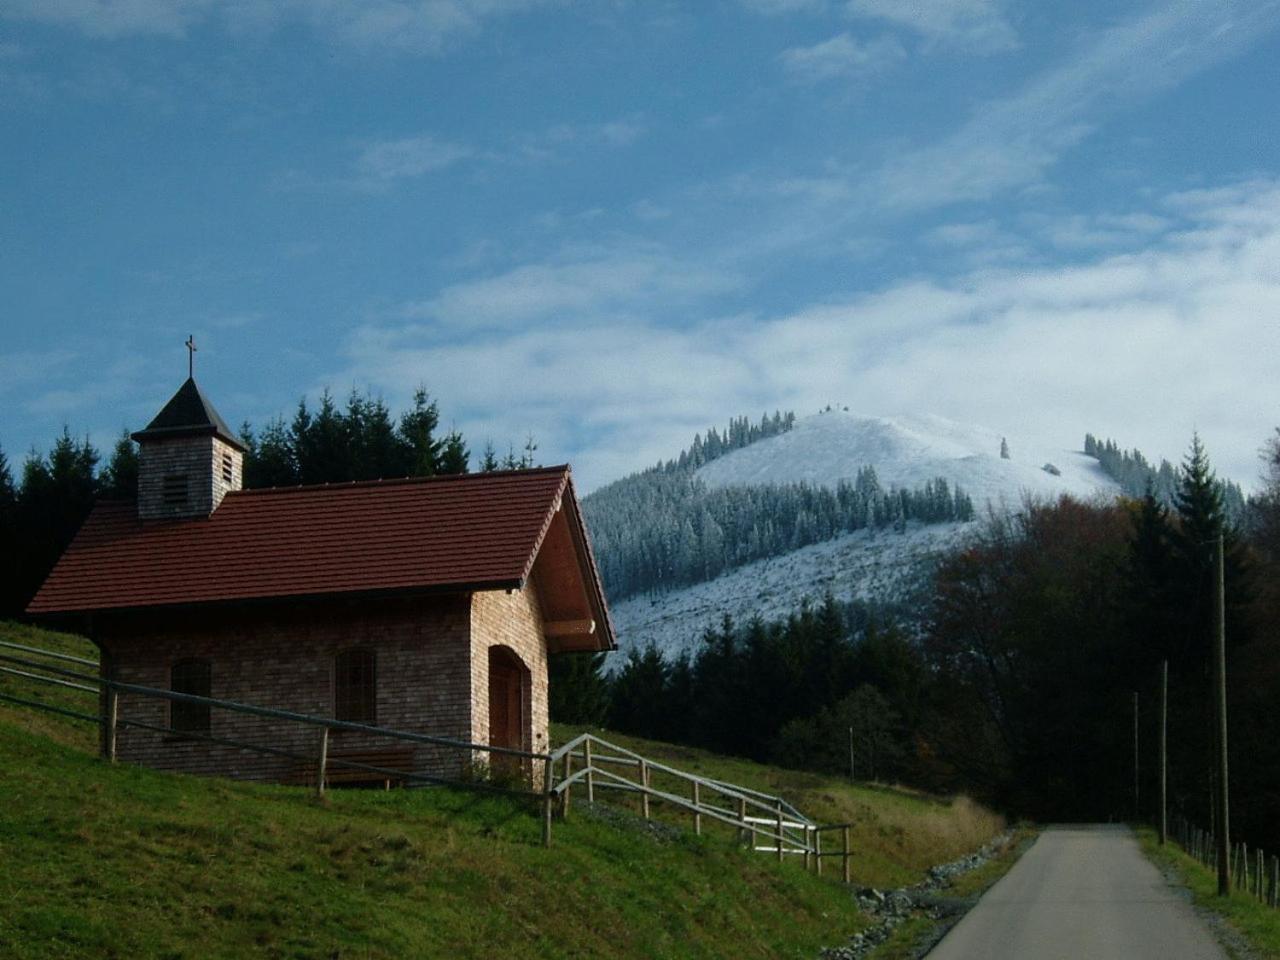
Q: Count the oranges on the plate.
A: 0